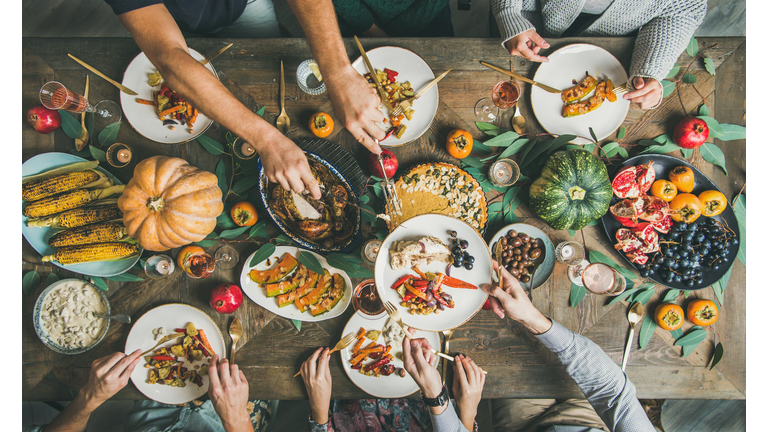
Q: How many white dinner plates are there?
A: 6